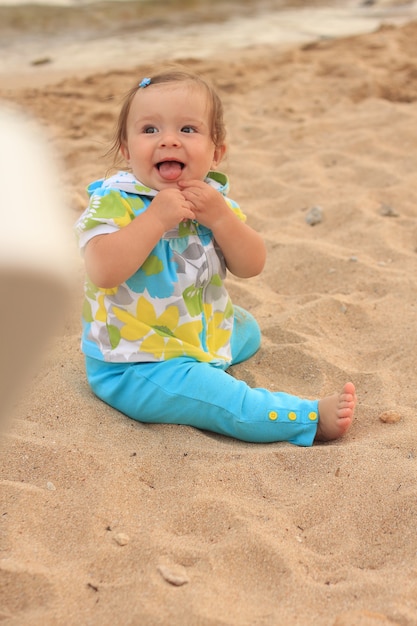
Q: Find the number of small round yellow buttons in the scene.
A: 3